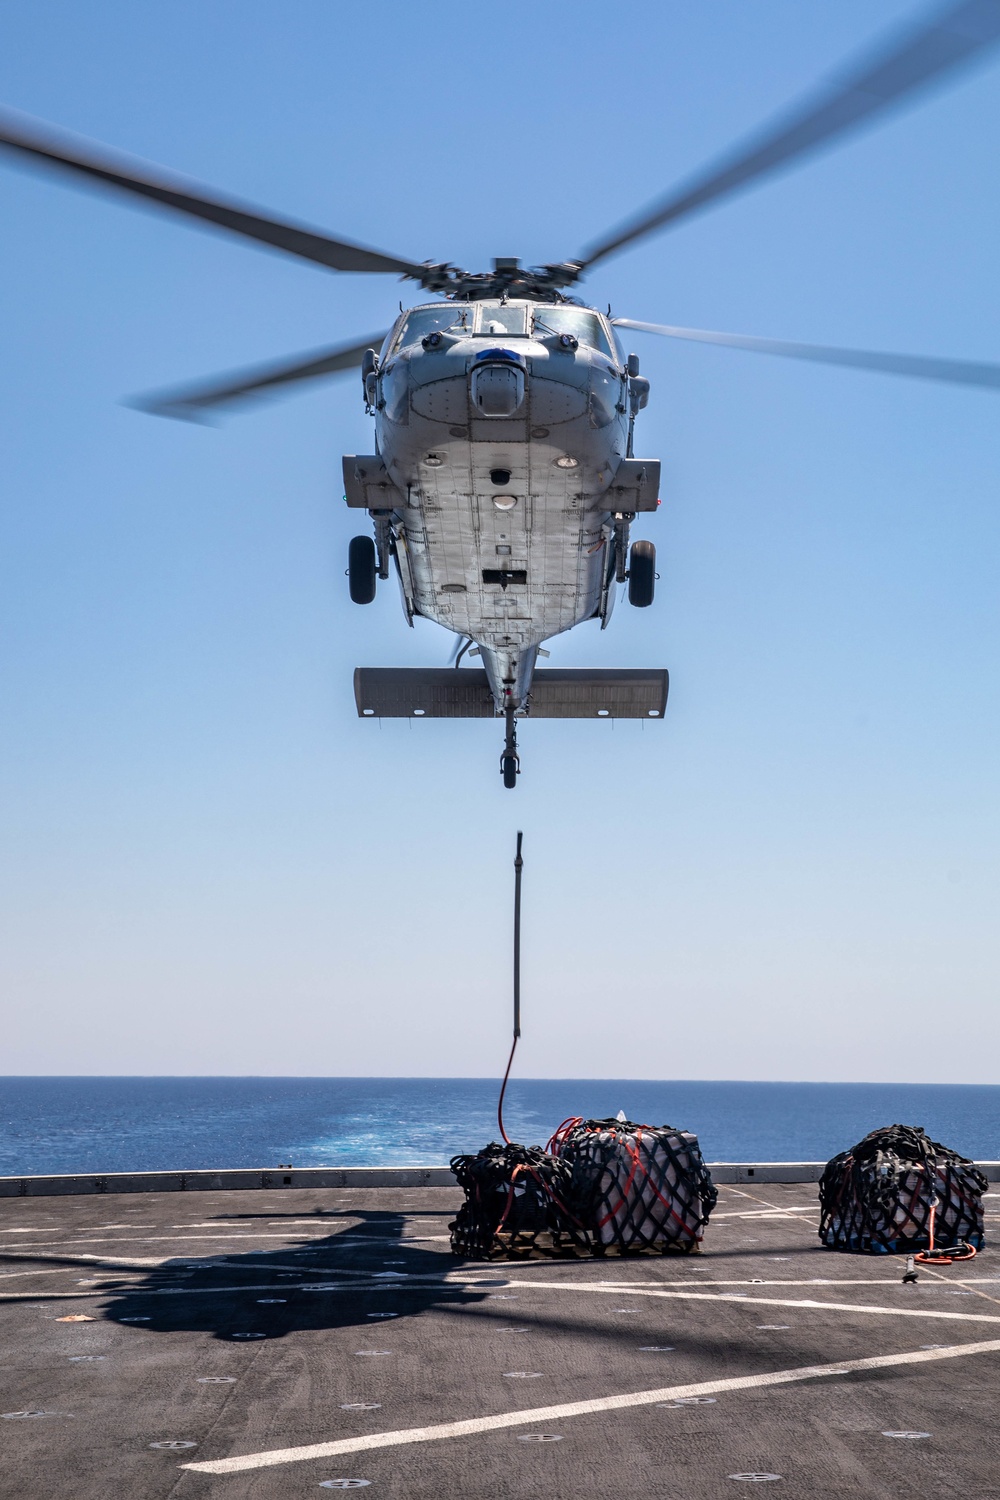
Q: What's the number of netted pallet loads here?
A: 3